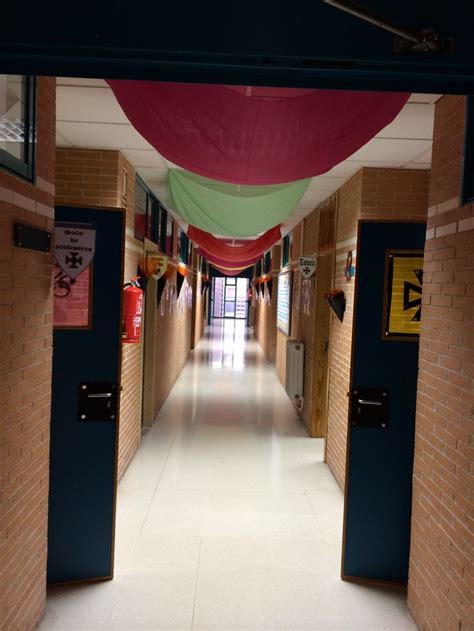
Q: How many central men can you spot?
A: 0